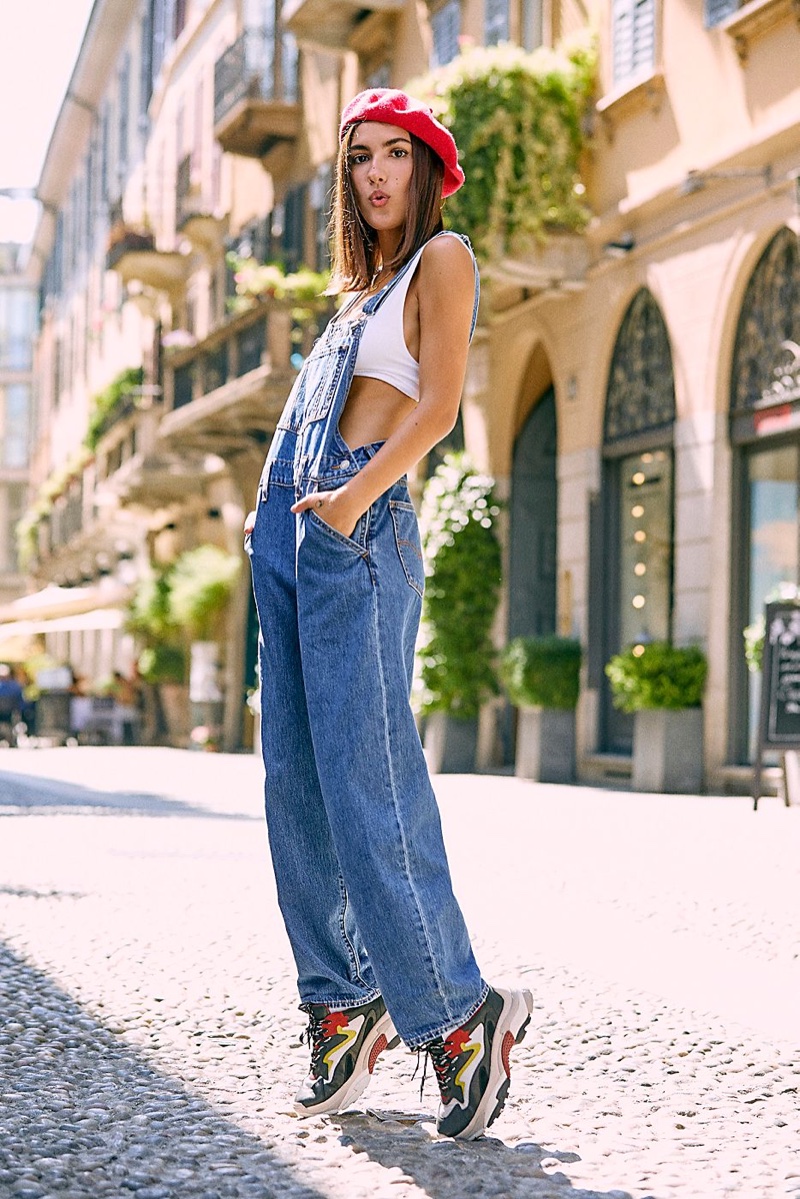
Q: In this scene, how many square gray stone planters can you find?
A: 3